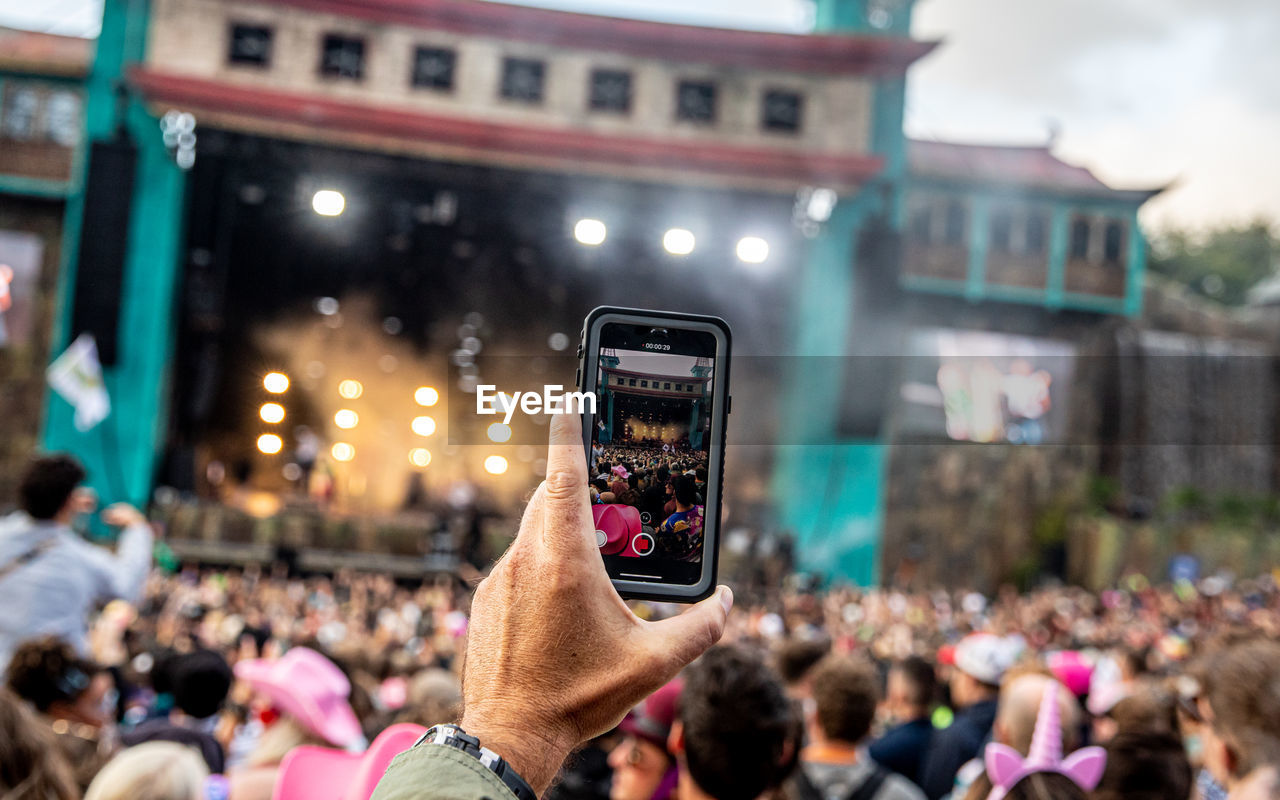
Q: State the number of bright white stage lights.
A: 4